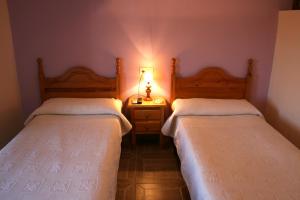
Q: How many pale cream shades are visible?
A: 1